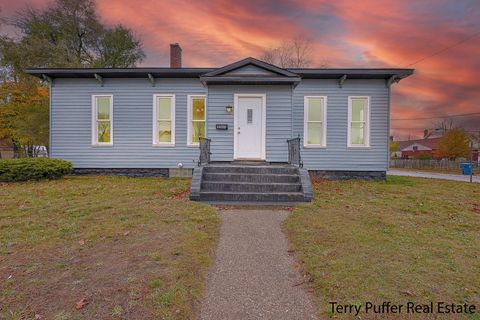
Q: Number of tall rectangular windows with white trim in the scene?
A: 5